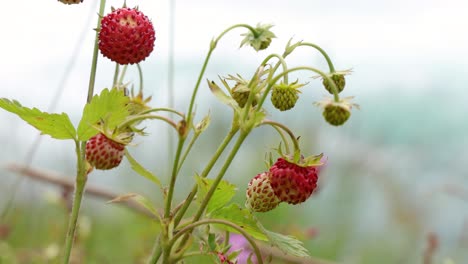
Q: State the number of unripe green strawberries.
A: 5